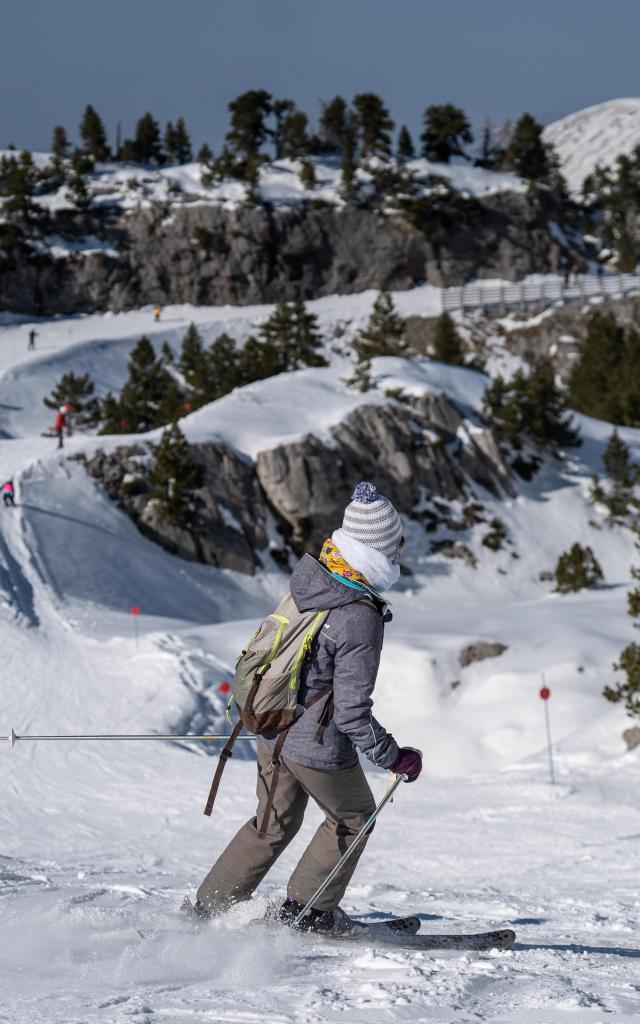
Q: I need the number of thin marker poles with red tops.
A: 3